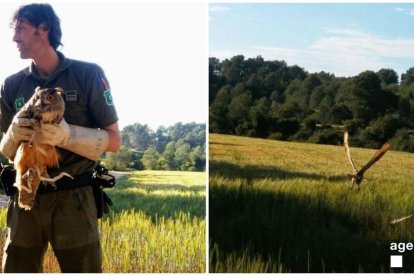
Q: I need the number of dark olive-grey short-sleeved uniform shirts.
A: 1